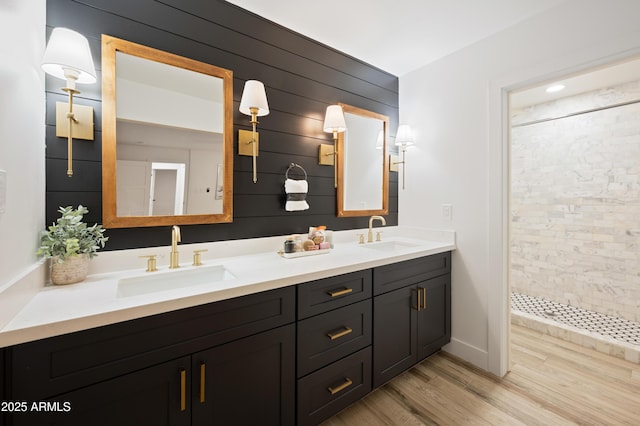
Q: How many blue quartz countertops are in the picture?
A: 0